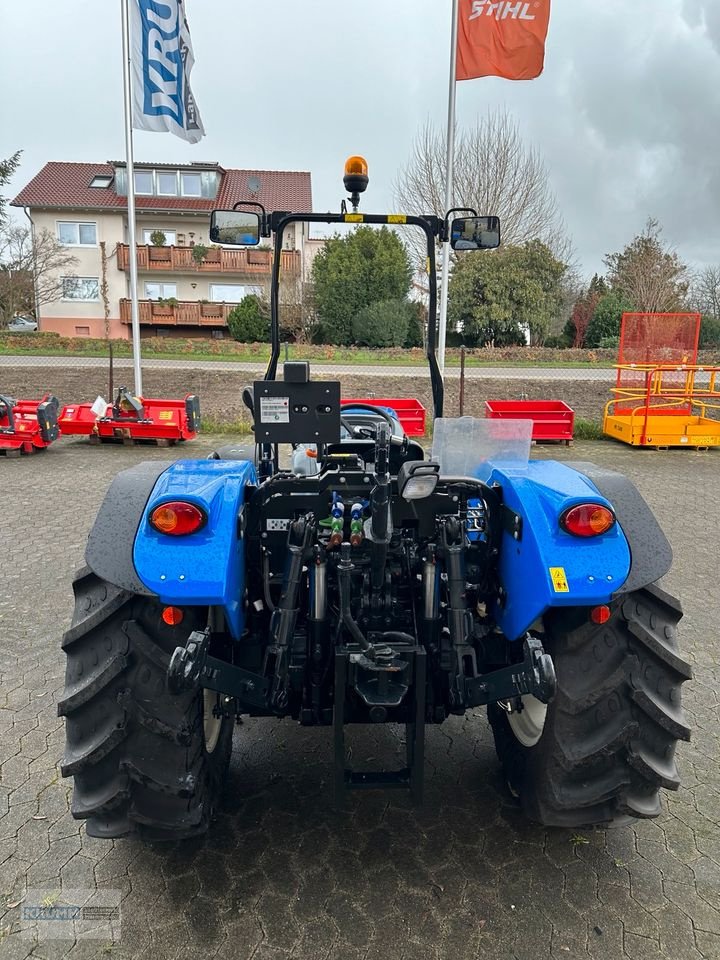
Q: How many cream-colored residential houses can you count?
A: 1